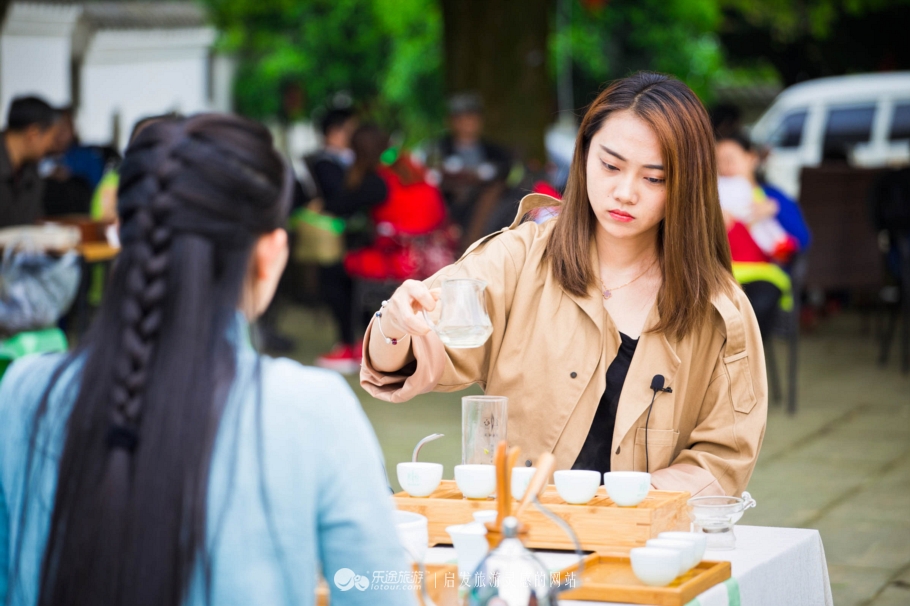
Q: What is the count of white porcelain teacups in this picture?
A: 8